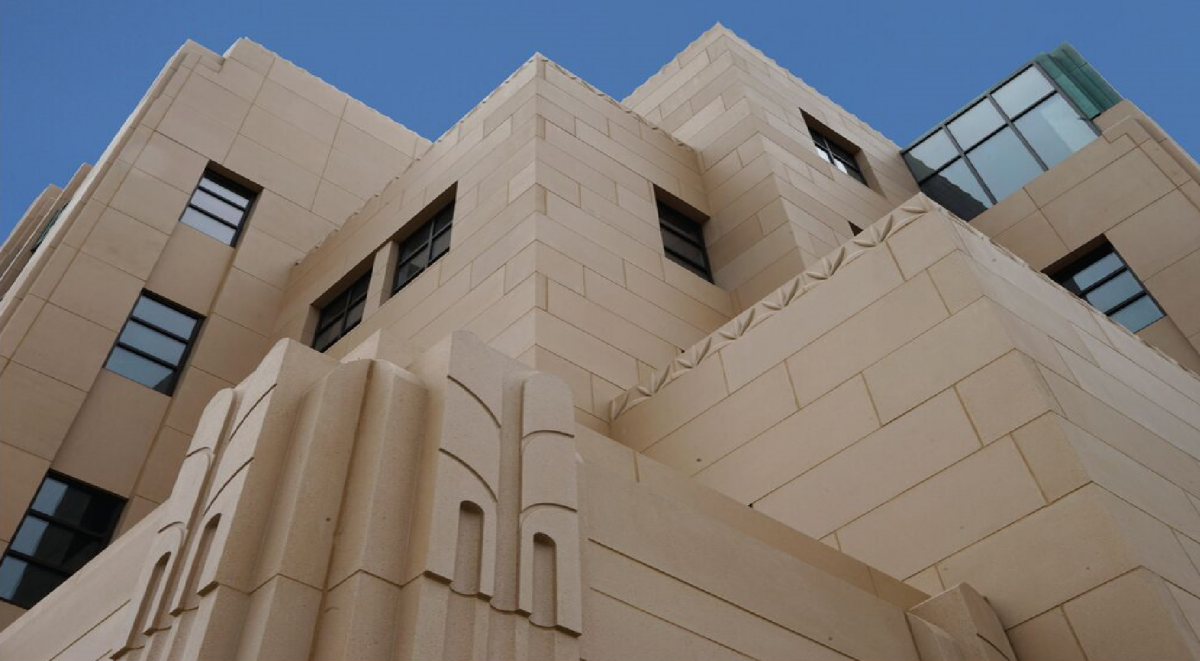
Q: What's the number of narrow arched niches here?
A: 4